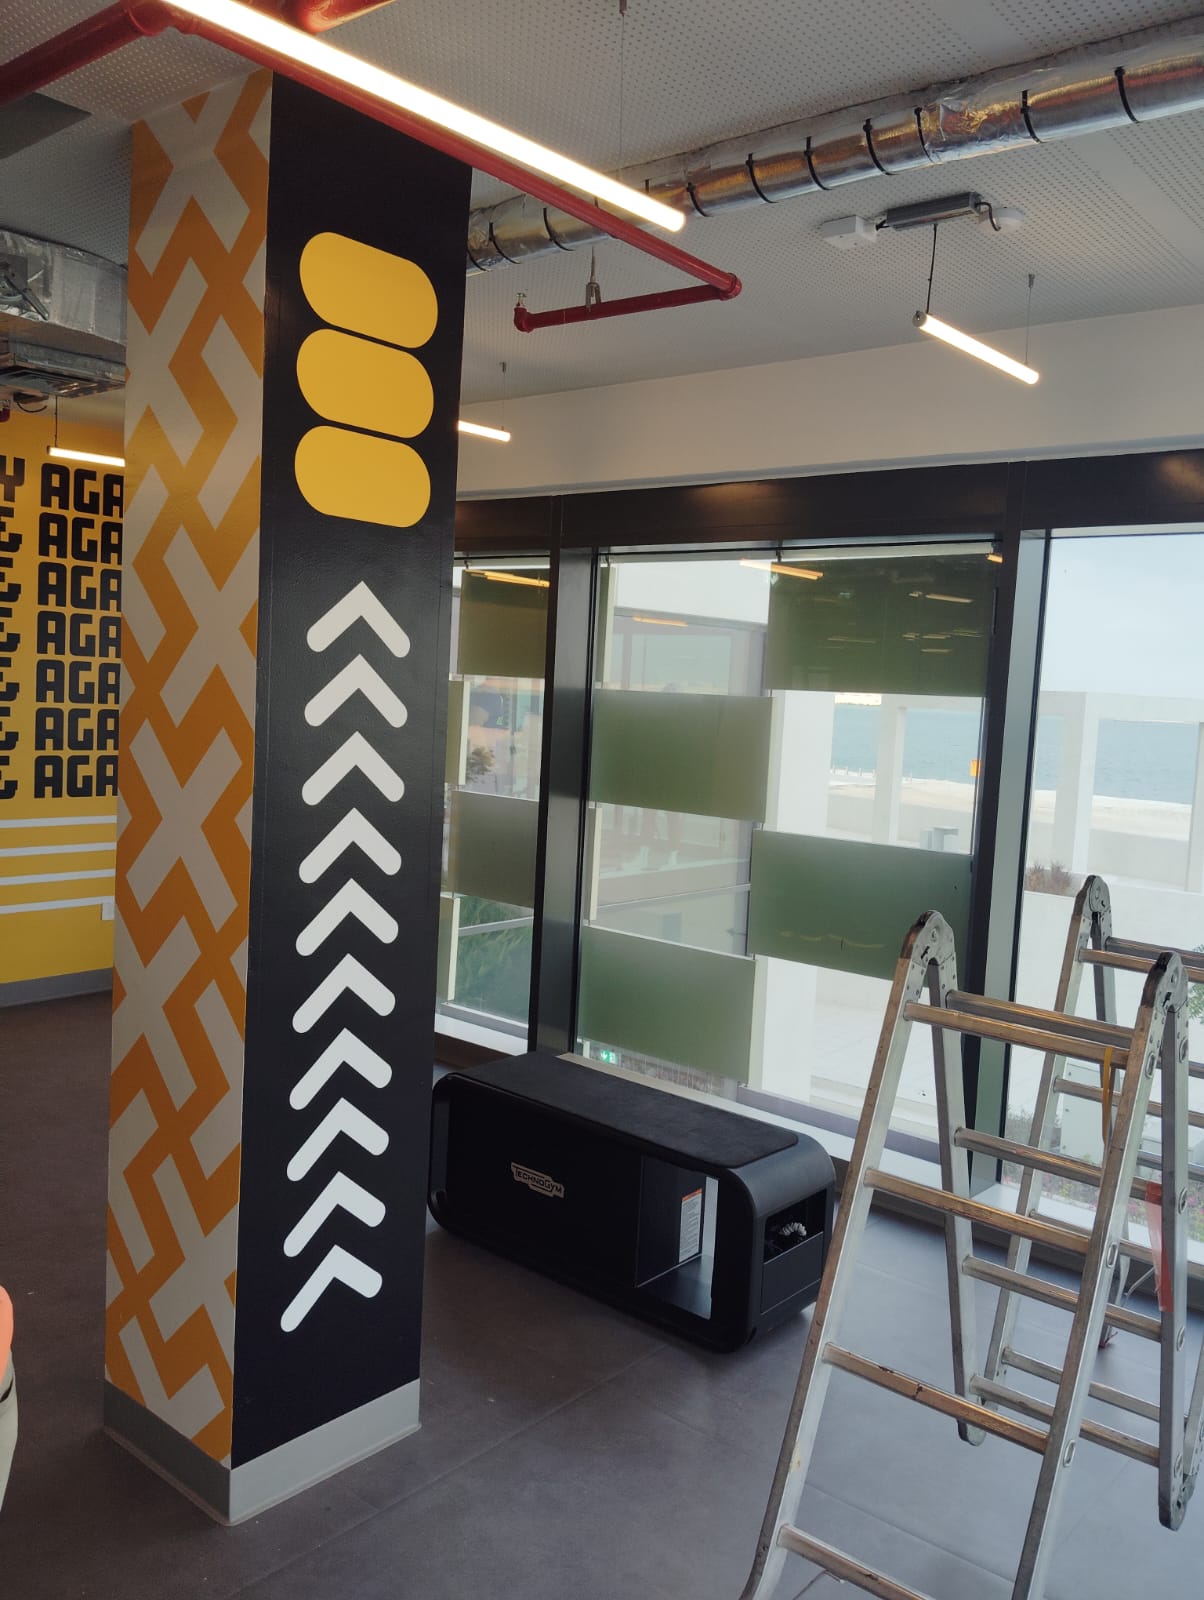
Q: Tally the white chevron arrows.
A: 10